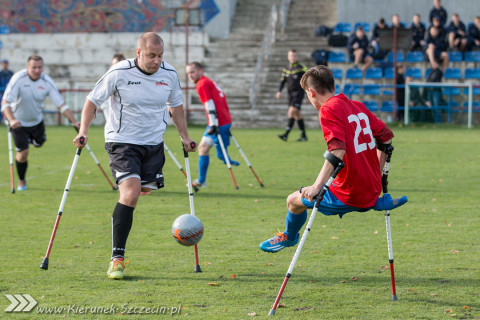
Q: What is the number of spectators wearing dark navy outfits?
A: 9